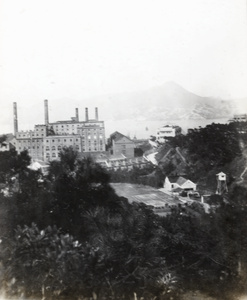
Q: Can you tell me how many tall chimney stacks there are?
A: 5